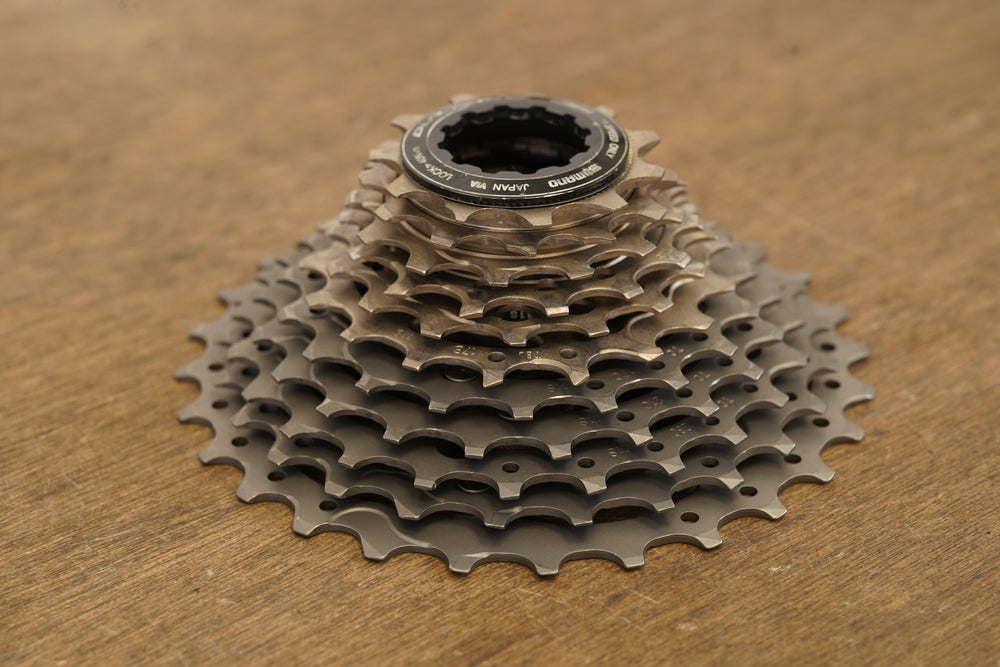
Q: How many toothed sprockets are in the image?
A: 11